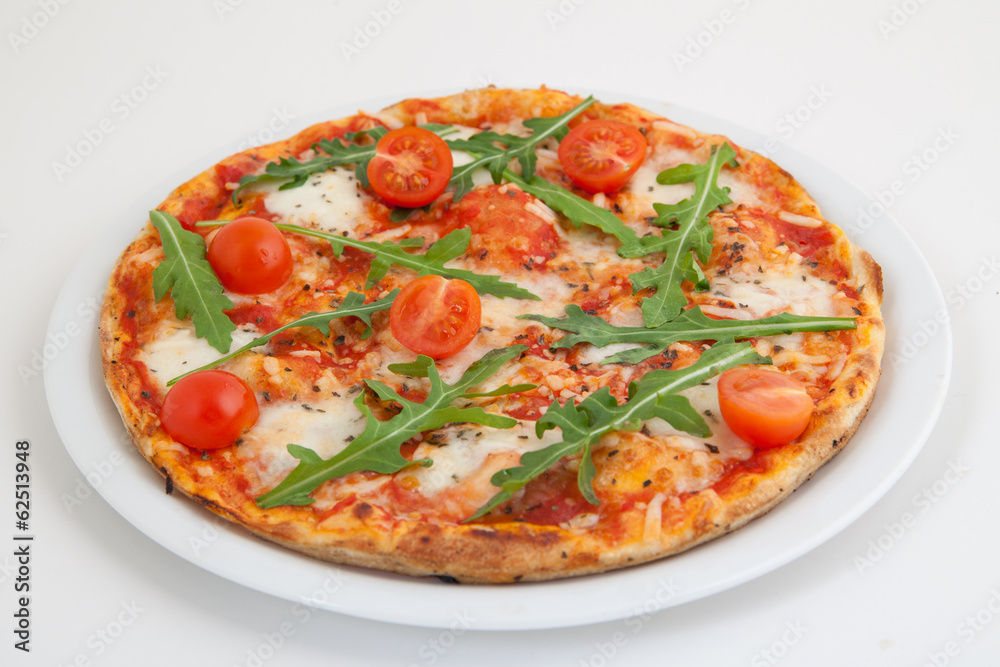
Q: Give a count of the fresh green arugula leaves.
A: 10